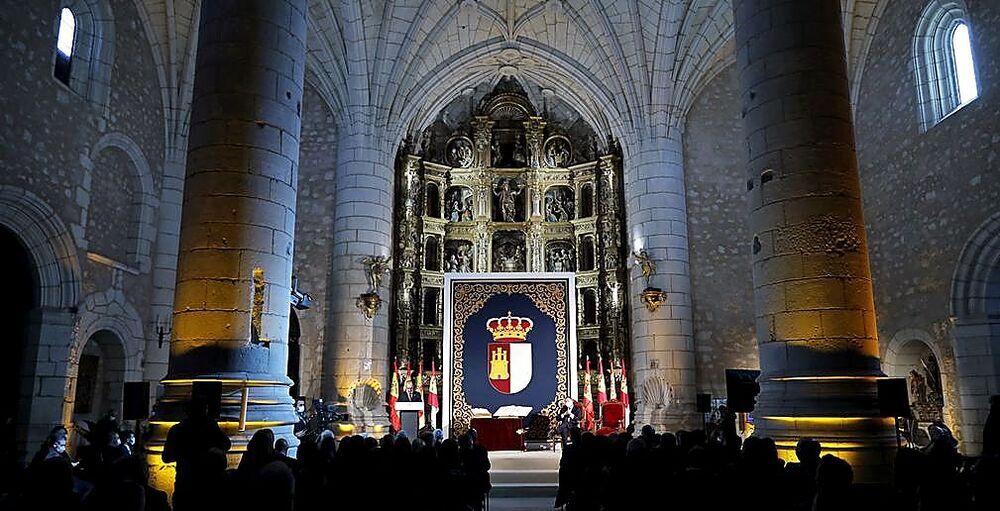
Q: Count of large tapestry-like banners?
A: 1